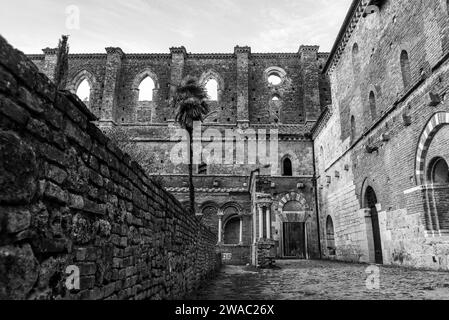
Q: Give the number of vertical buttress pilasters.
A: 5